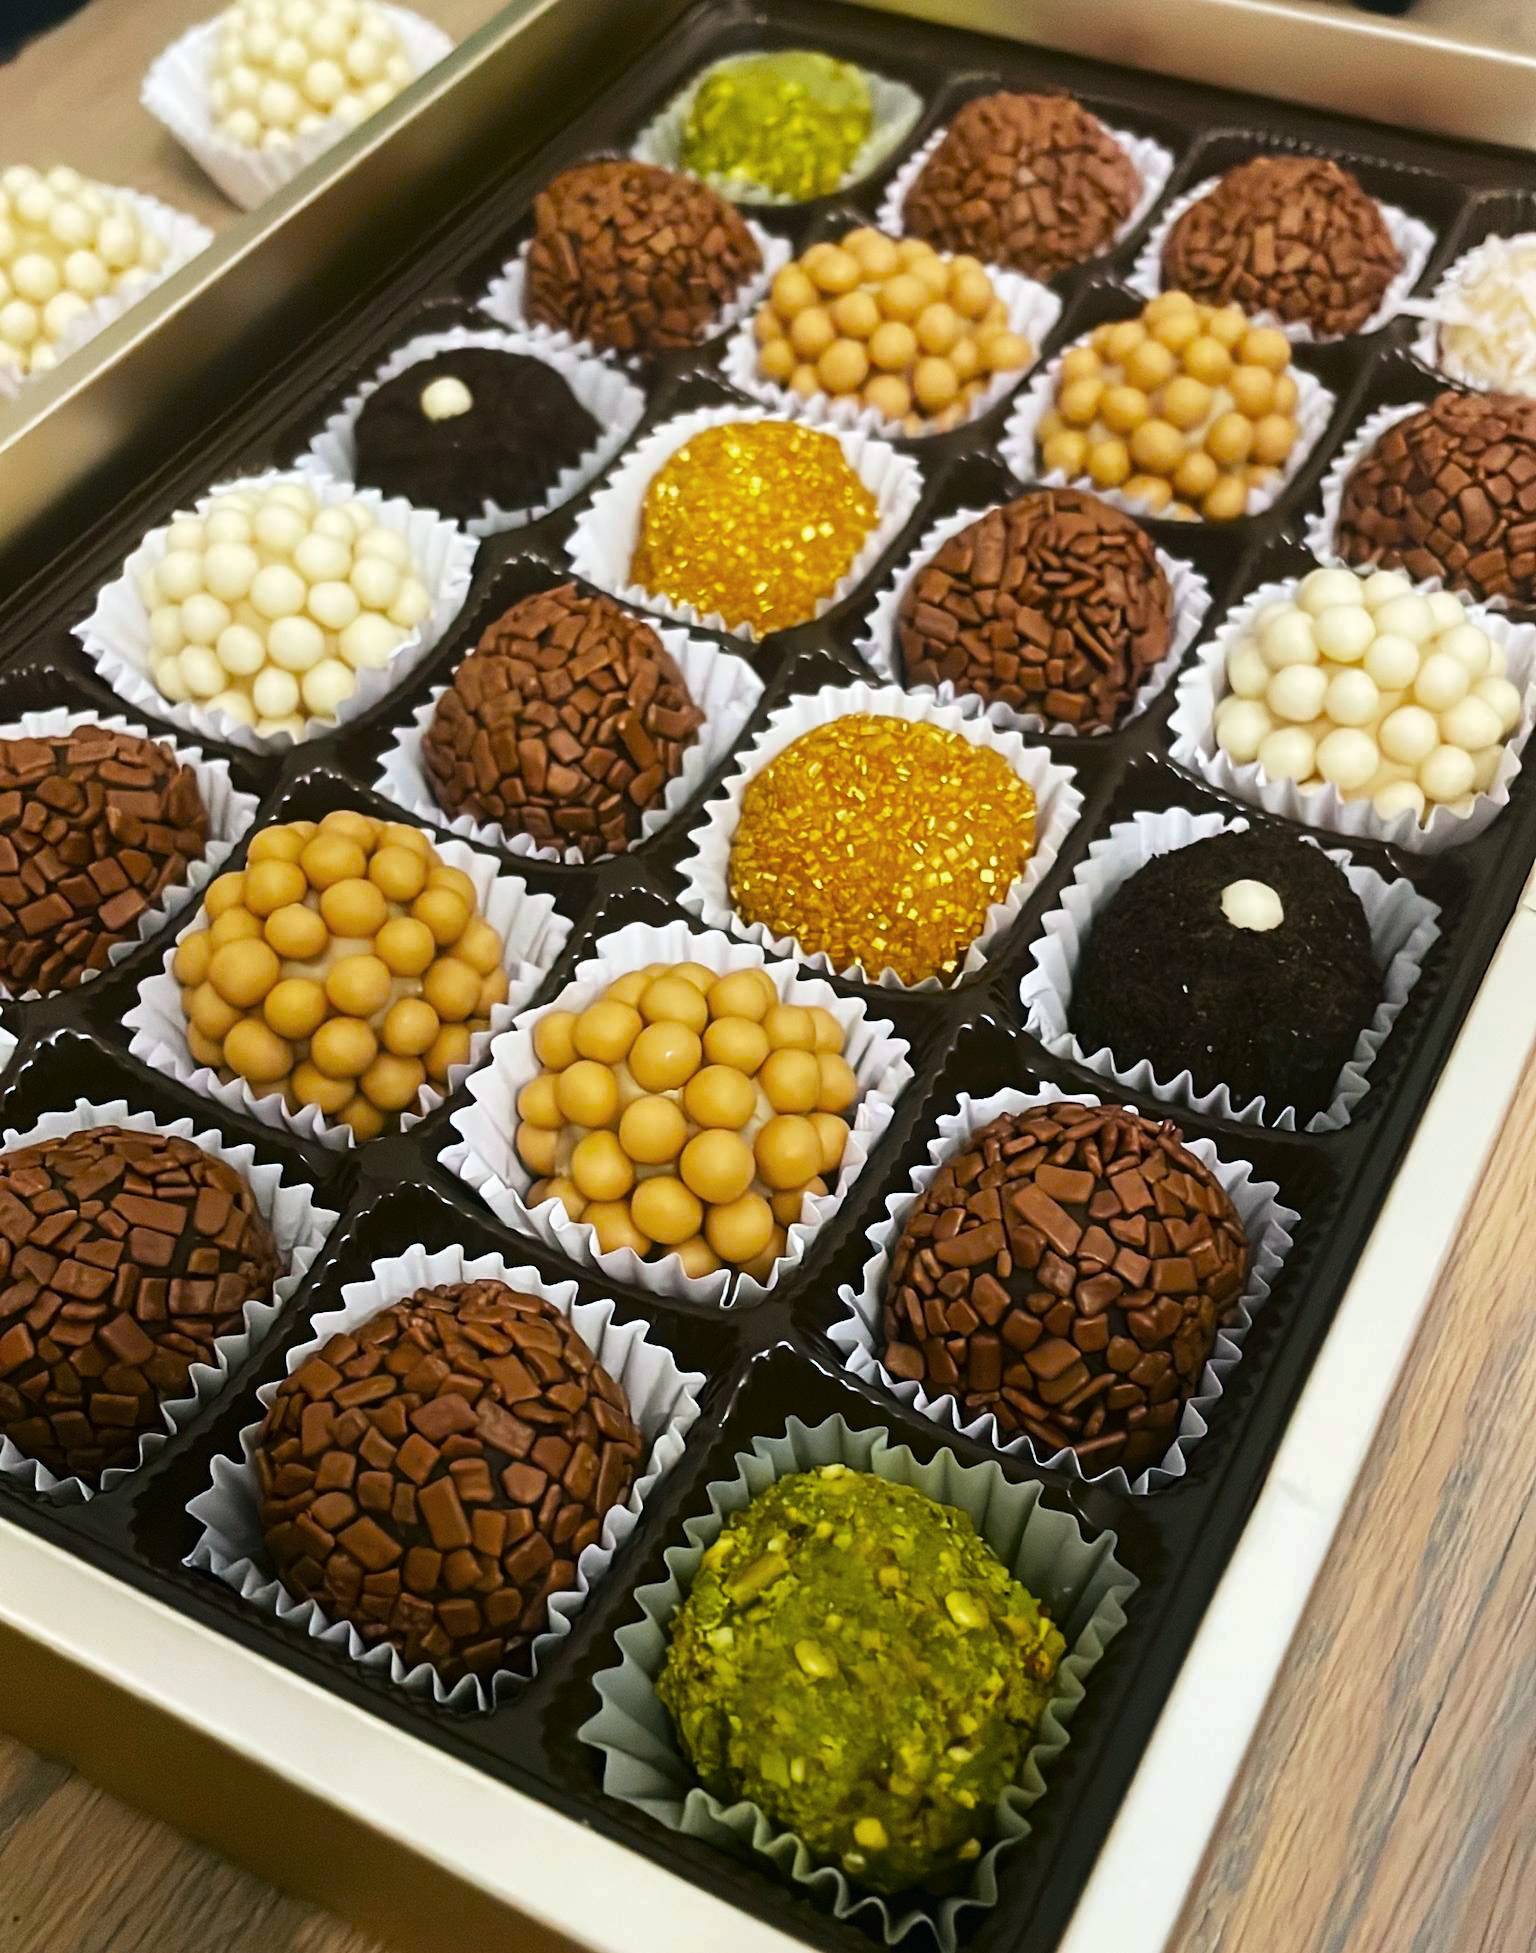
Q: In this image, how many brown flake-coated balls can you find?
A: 10